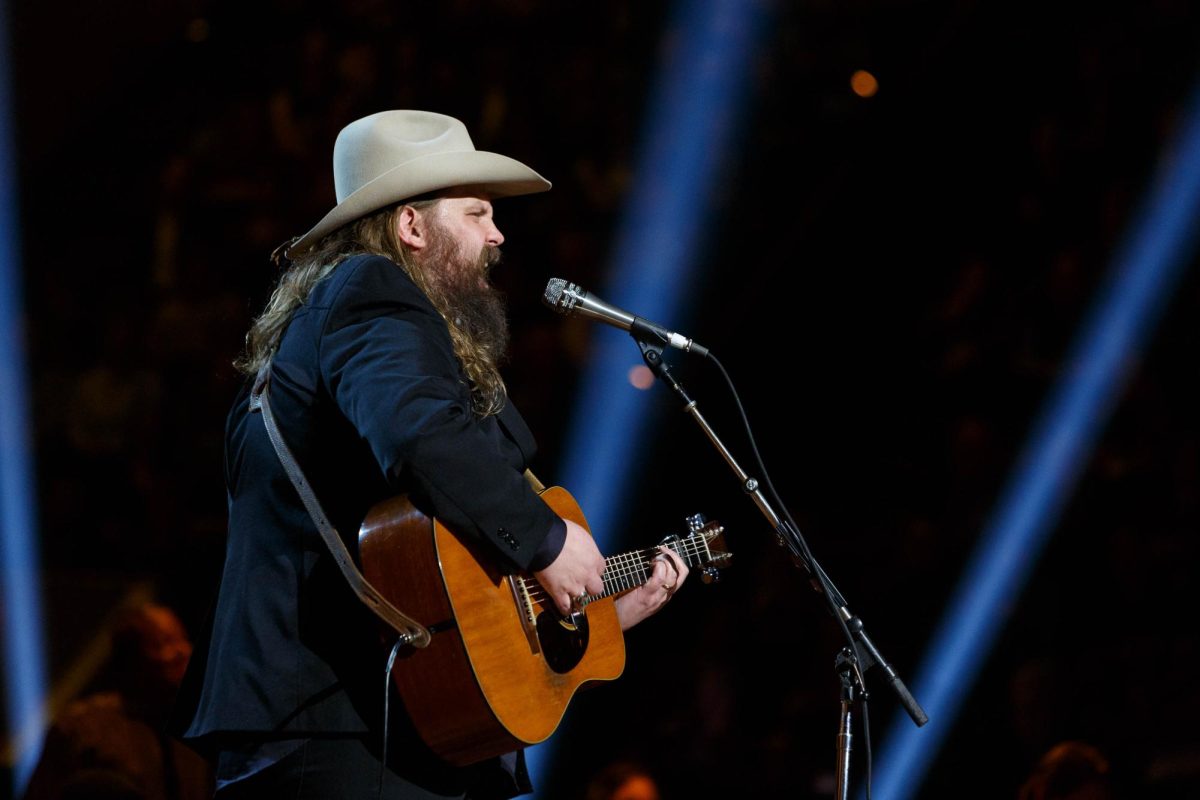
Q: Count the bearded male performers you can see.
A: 1